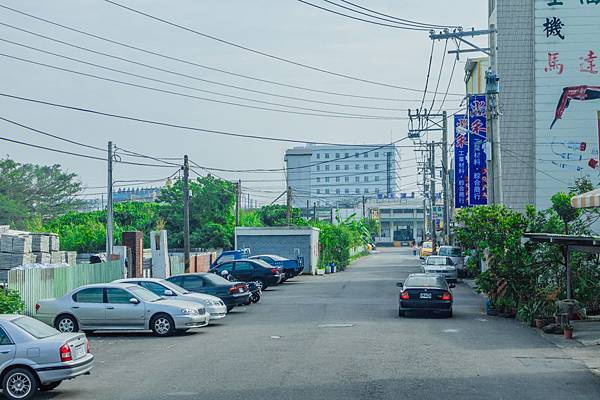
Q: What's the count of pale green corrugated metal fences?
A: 1